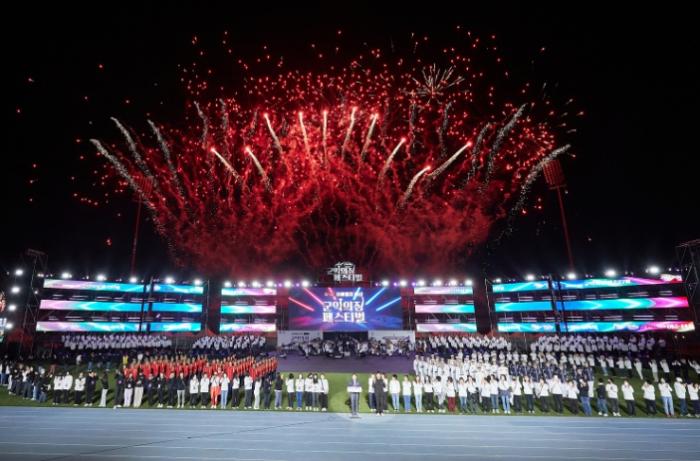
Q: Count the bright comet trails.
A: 10